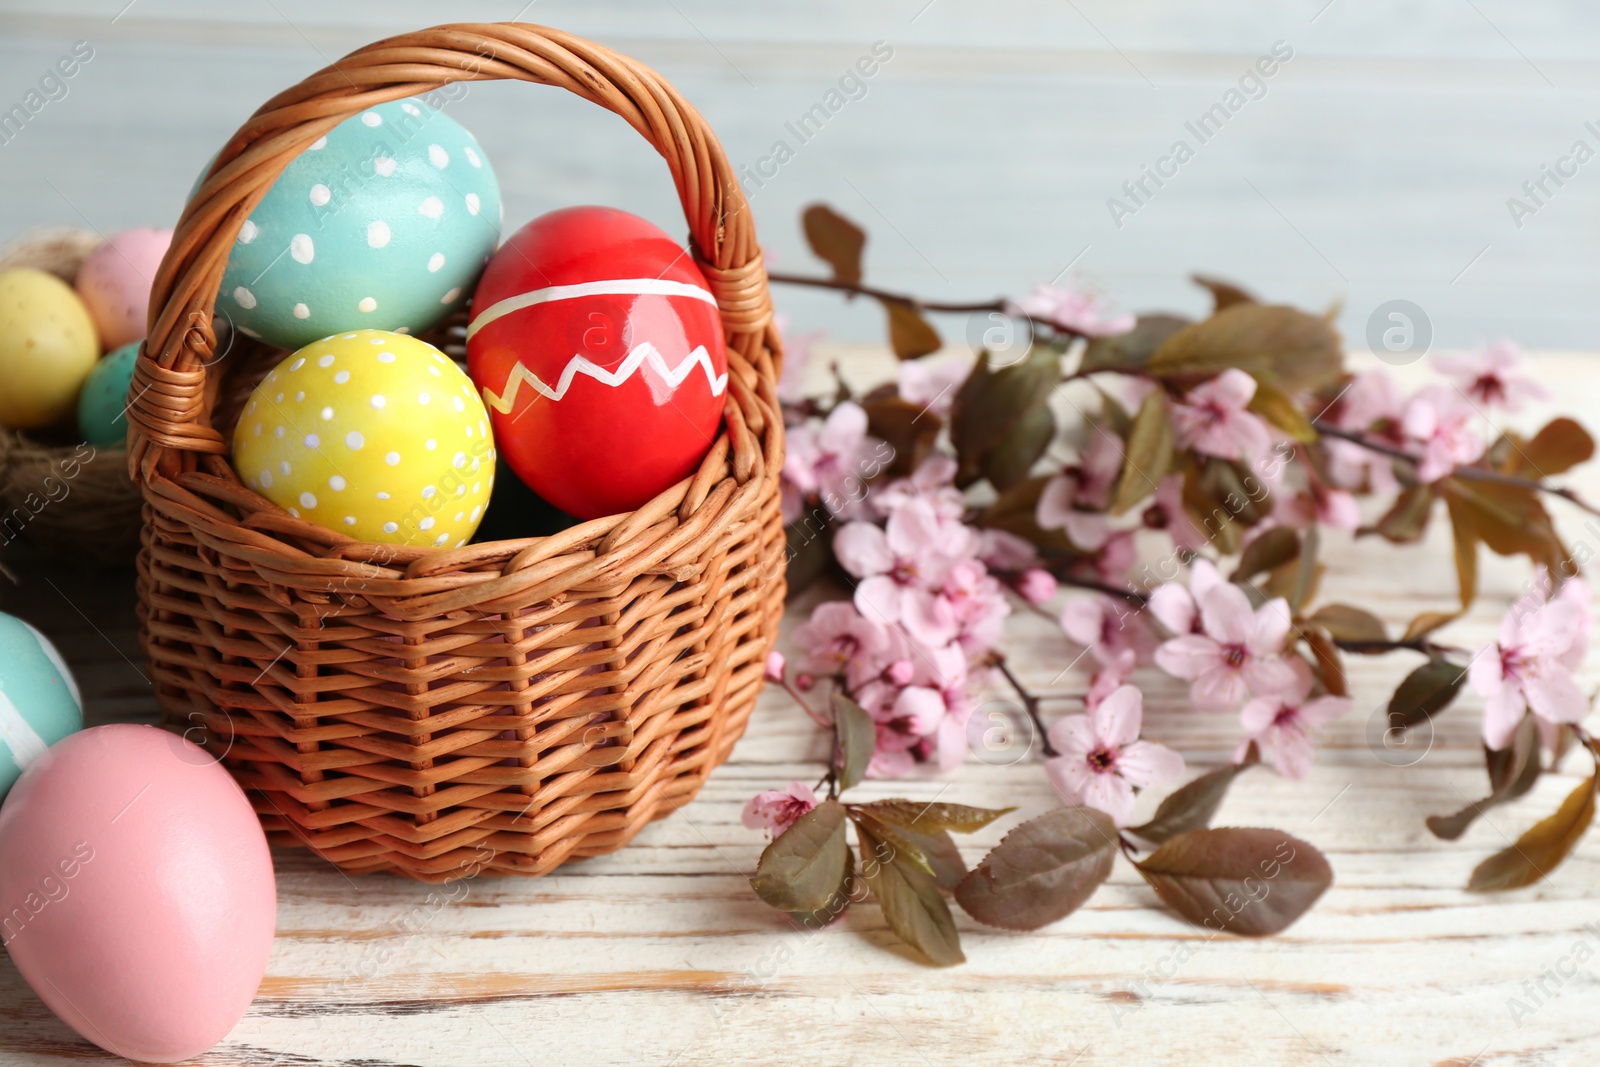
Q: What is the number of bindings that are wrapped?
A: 2